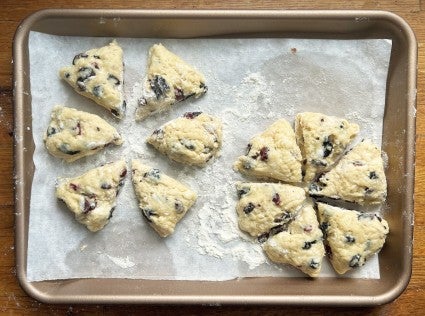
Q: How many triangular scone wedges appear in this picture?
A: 12